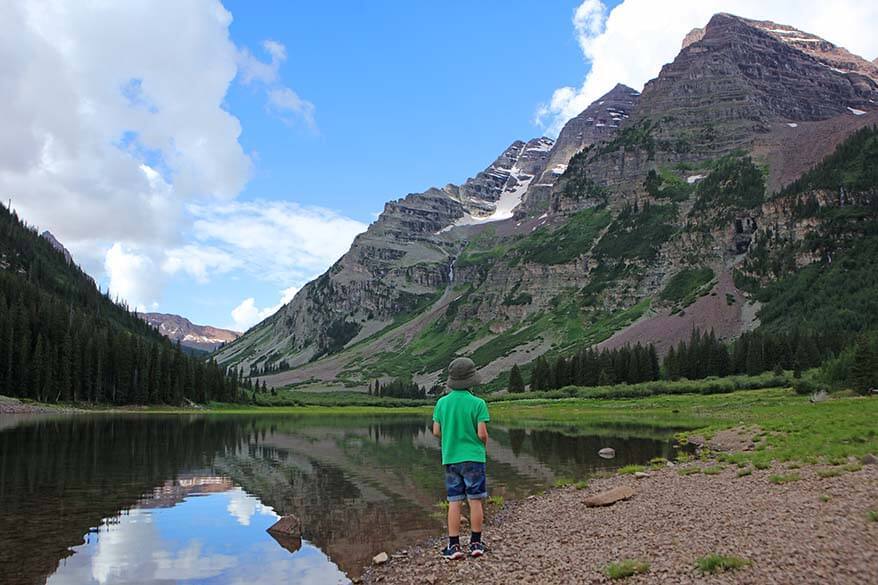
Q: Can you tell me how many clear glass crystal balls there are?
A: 0